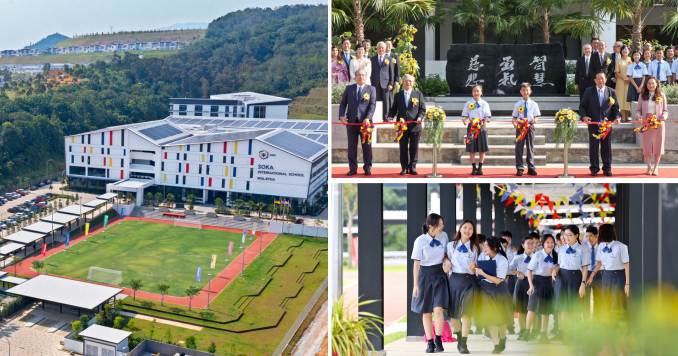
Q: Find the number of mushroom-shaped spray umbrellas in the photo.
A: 0